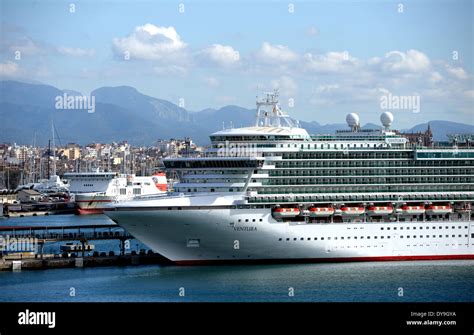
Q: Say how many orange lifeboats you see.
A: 6